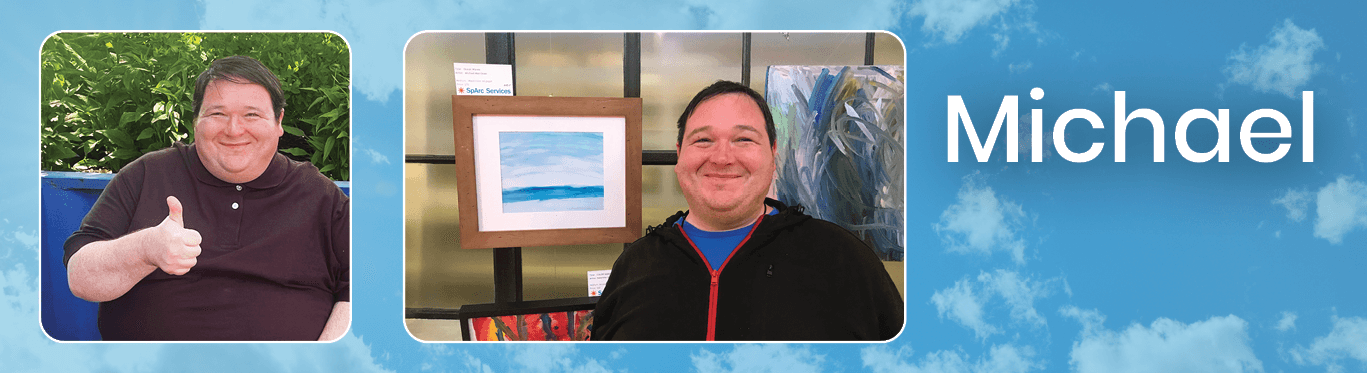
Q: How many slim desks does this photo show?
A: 0